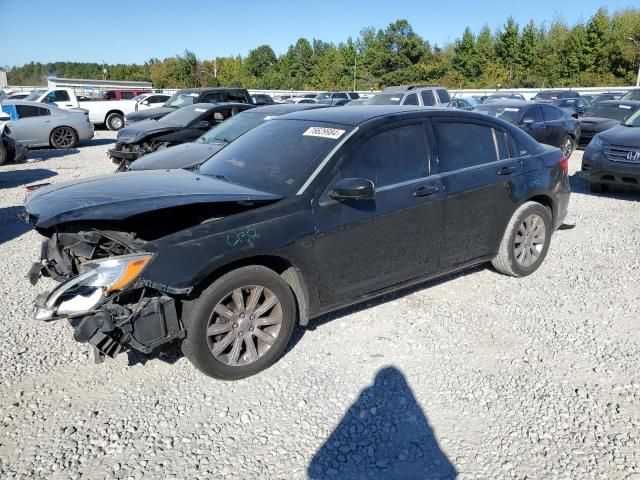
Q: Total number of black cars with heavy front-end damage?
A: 2